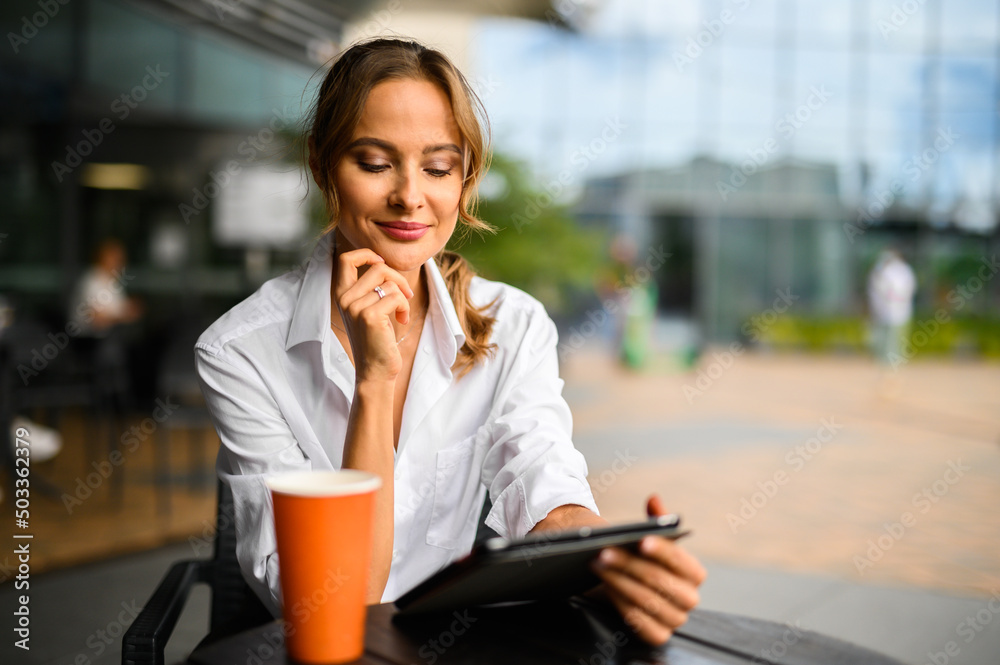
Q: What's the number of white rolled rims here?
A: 1